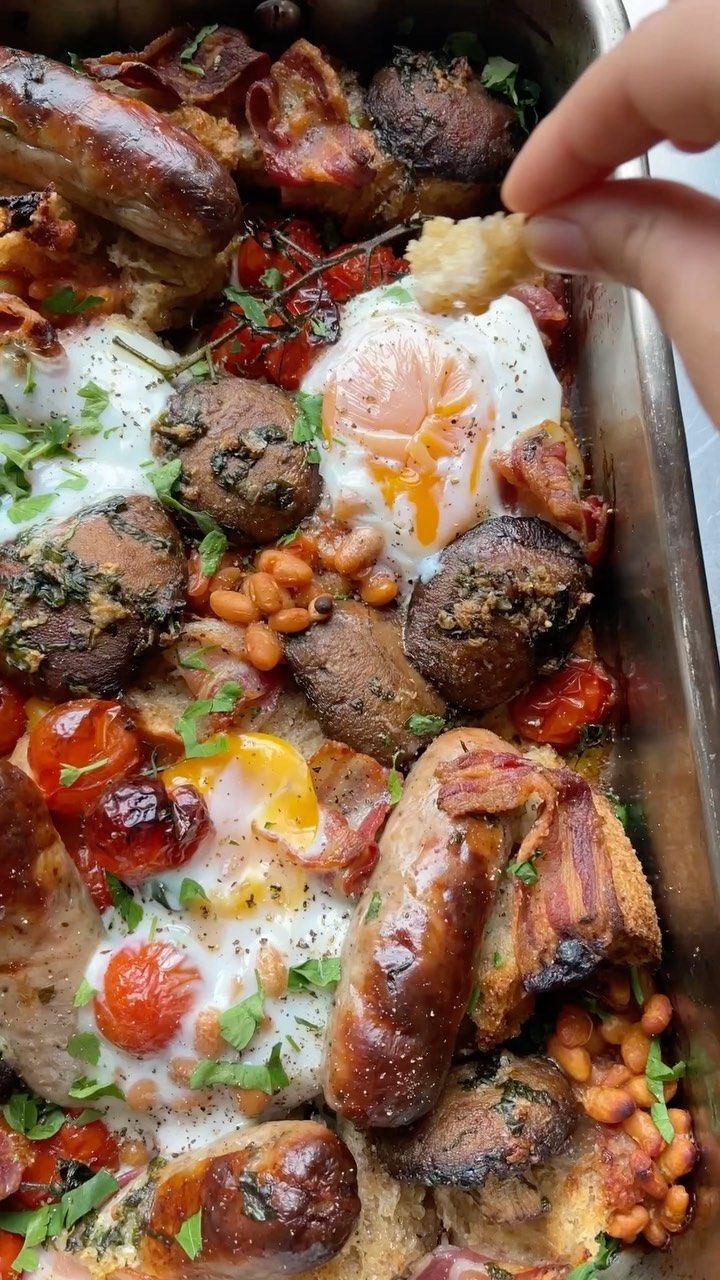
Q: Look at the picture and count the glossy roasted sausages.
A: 4